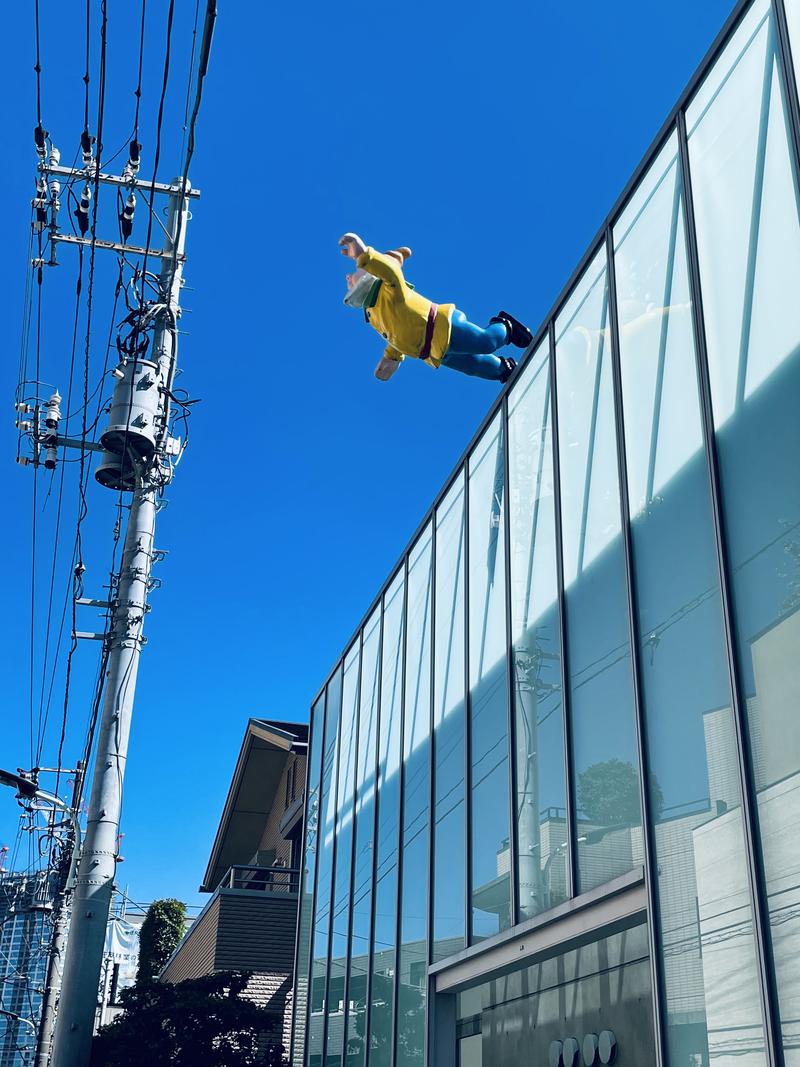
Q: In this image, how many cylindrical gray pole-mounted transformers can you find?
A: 2